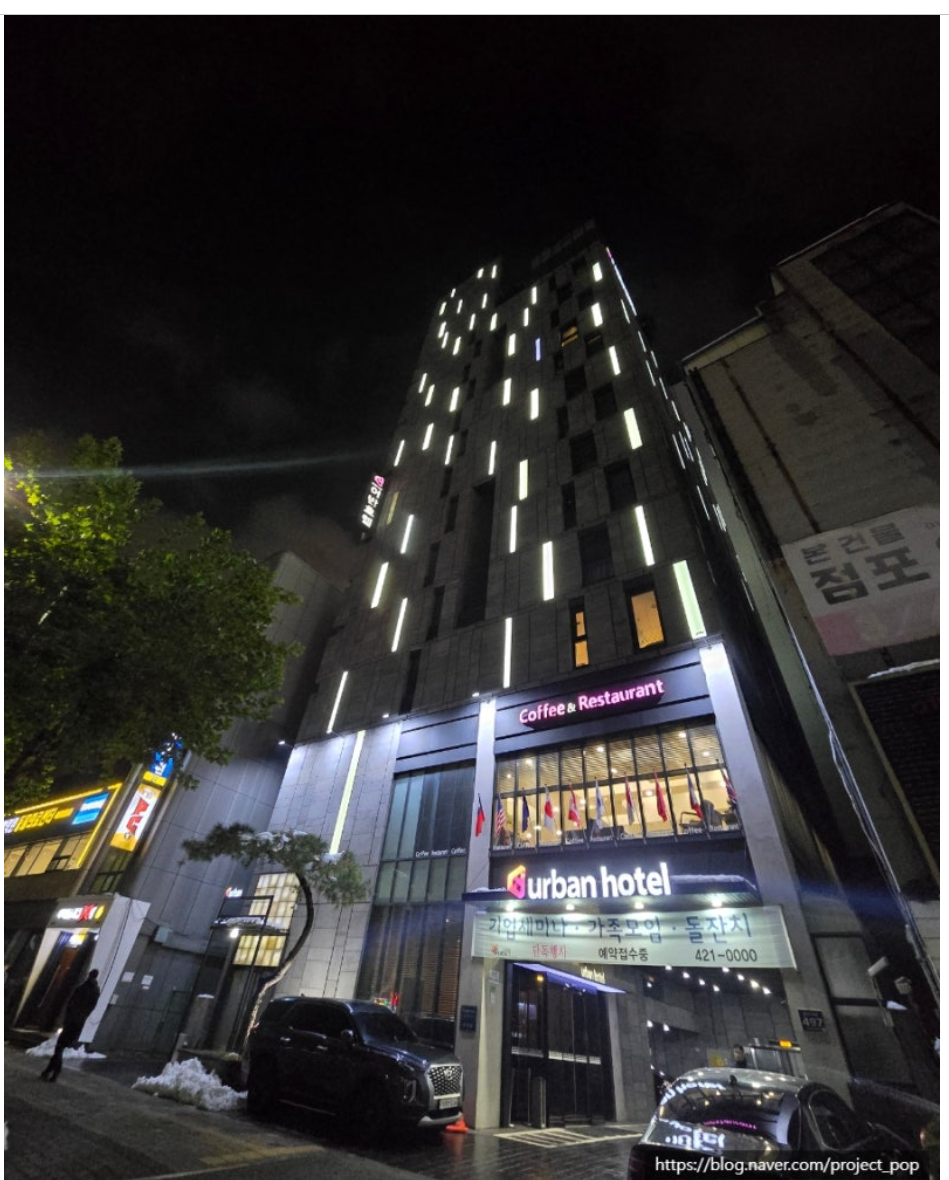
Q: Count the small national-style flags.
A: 10